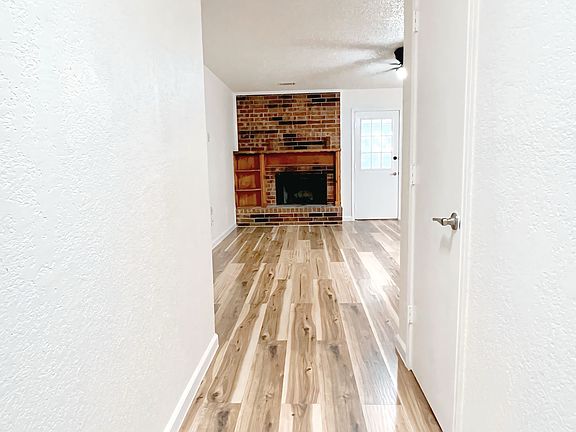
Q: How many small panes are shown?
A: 9